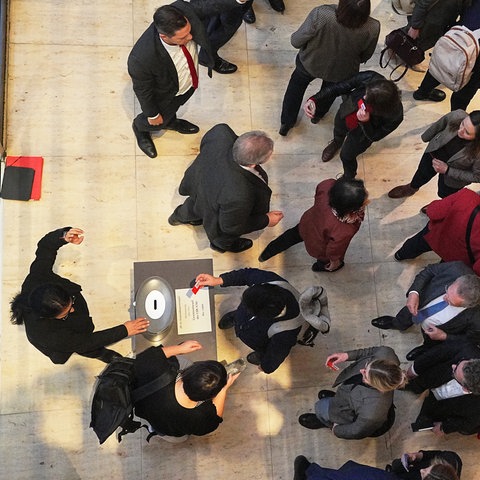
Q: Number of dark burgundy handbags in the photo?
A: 1